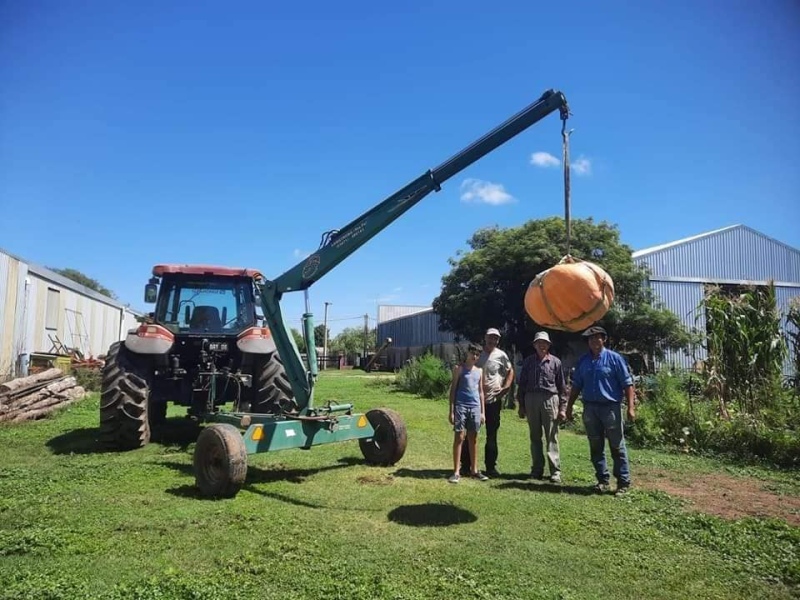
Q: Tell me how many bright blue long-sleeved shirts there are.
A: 1